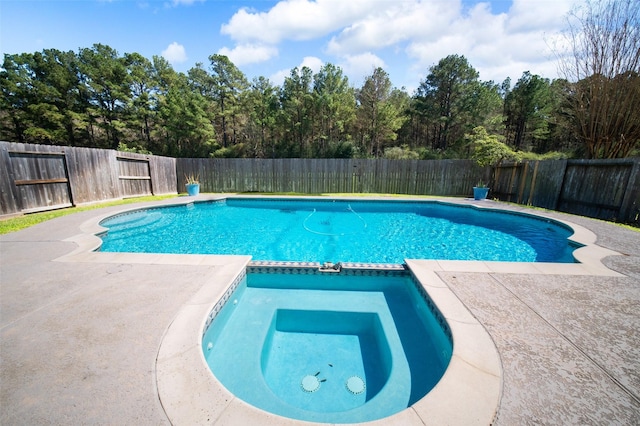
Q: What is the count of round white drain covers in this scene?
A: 2